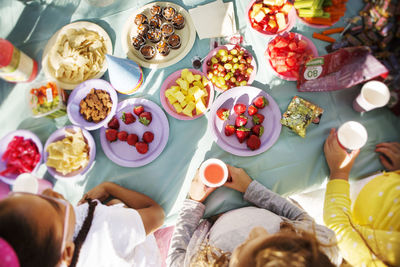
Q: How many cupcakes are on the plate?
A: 12